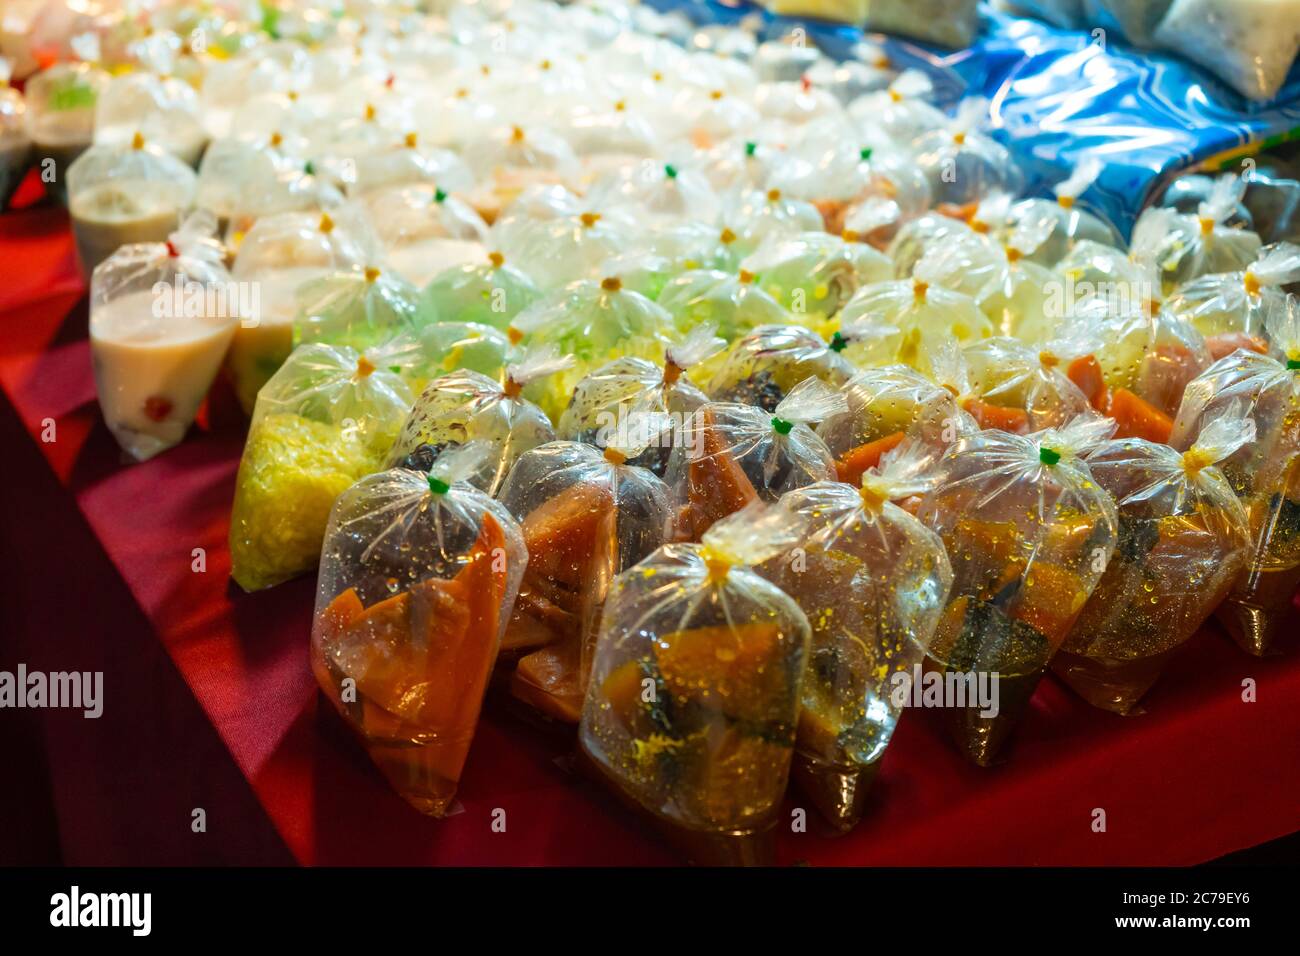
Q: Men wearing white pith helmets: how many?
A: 0